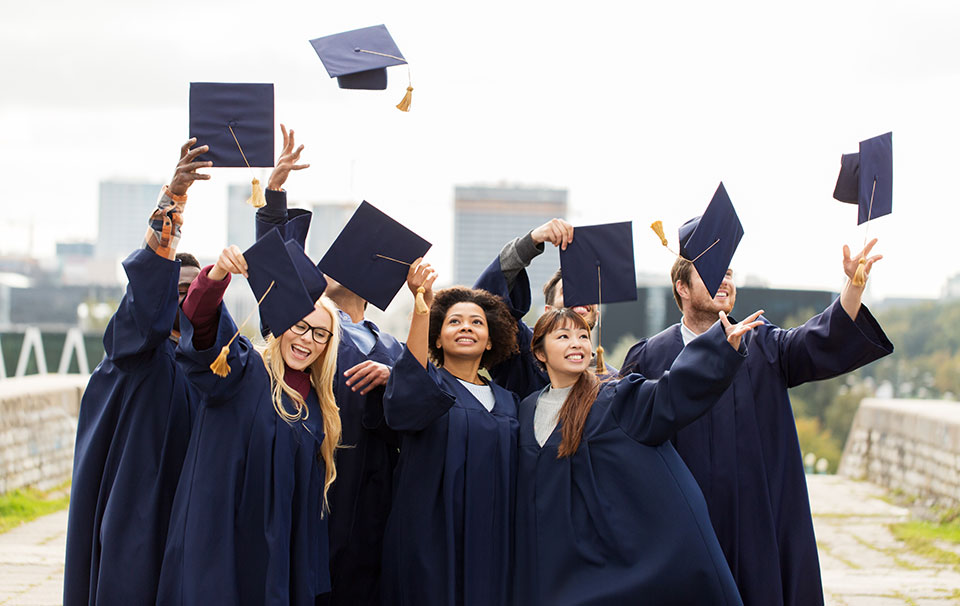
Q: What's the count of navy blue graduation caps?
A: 7